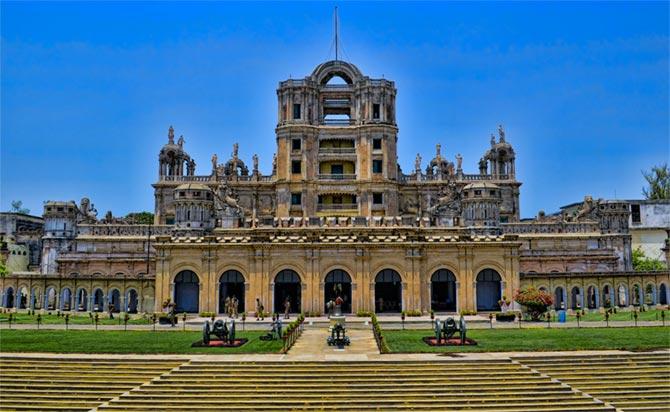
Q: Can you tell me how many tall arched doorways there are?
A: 7